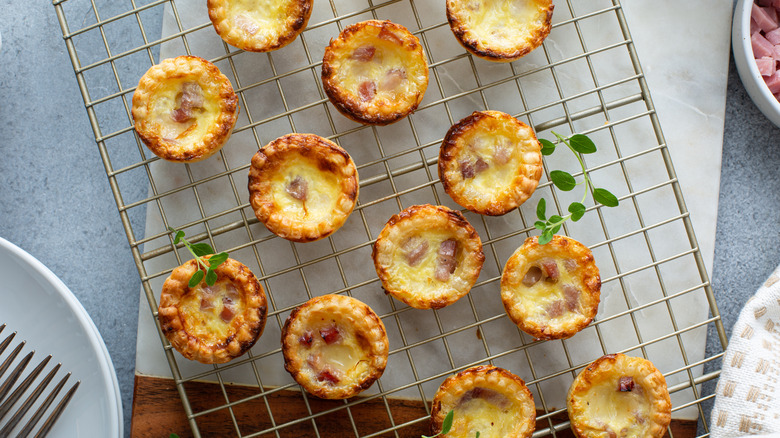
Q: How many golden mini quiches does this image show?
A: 12